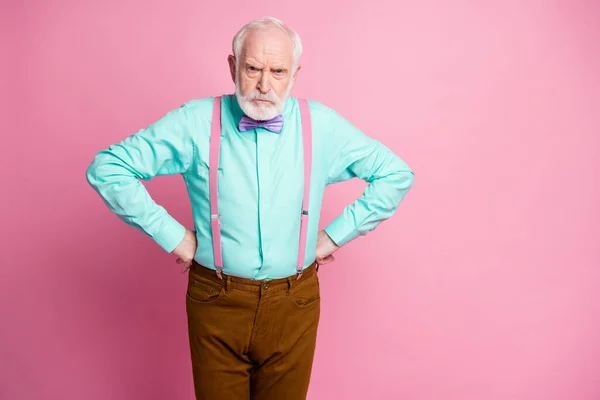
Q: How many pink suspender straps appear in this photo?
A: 2